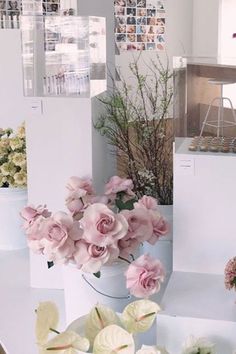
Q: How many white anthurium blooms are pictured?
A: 5